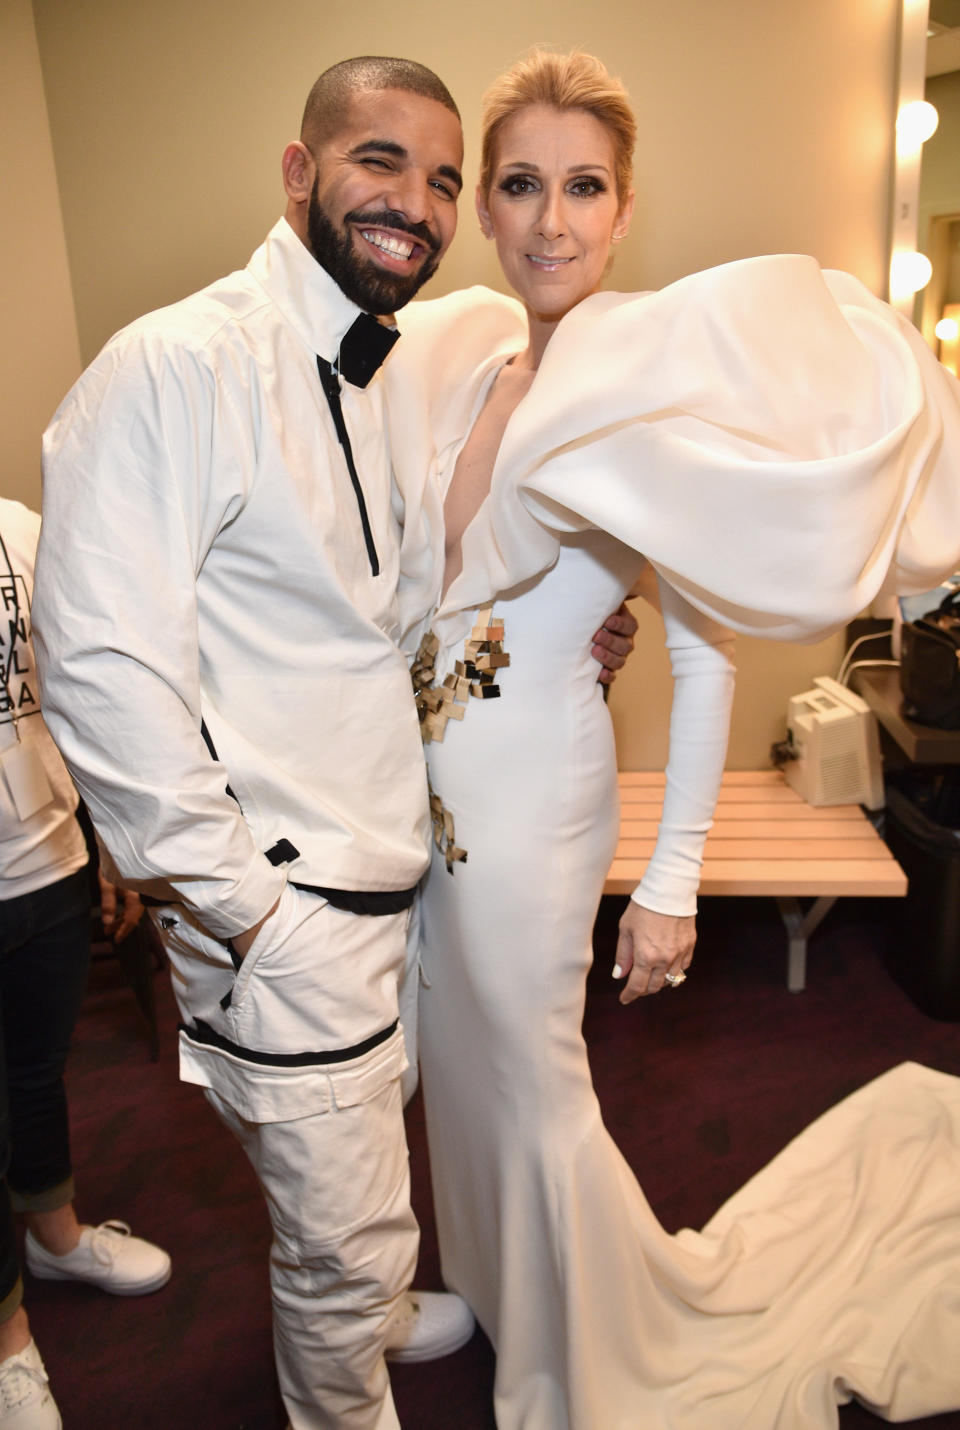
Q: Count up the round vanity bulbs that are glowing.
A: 3